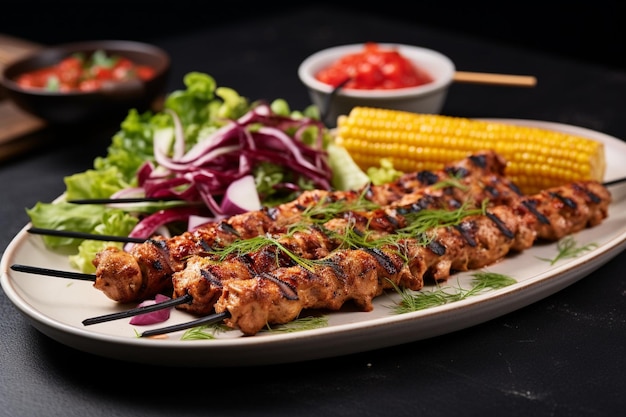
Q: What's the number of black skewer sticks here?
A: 5